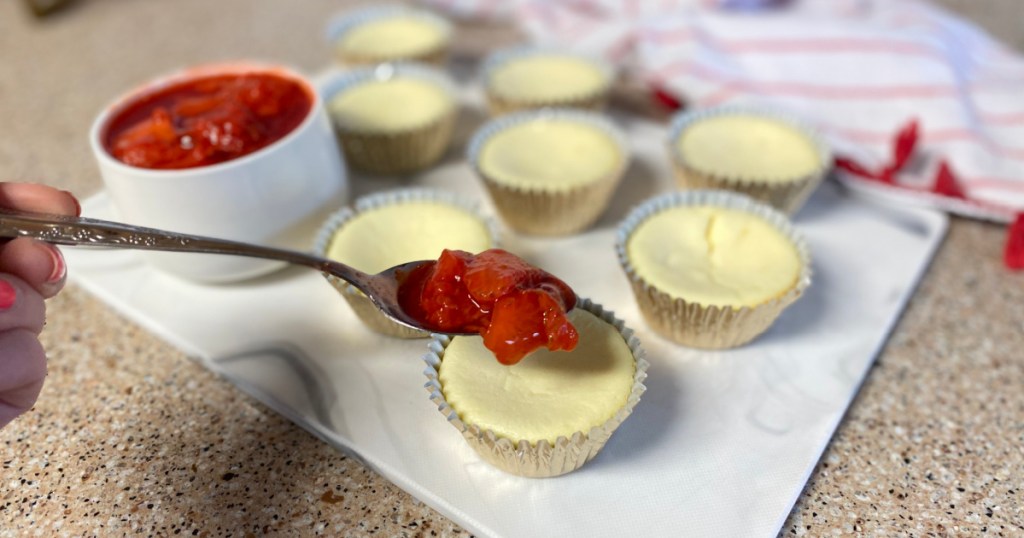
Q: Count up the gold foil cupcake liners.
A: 8